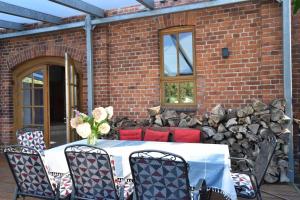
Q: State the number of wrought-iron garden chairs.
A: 5